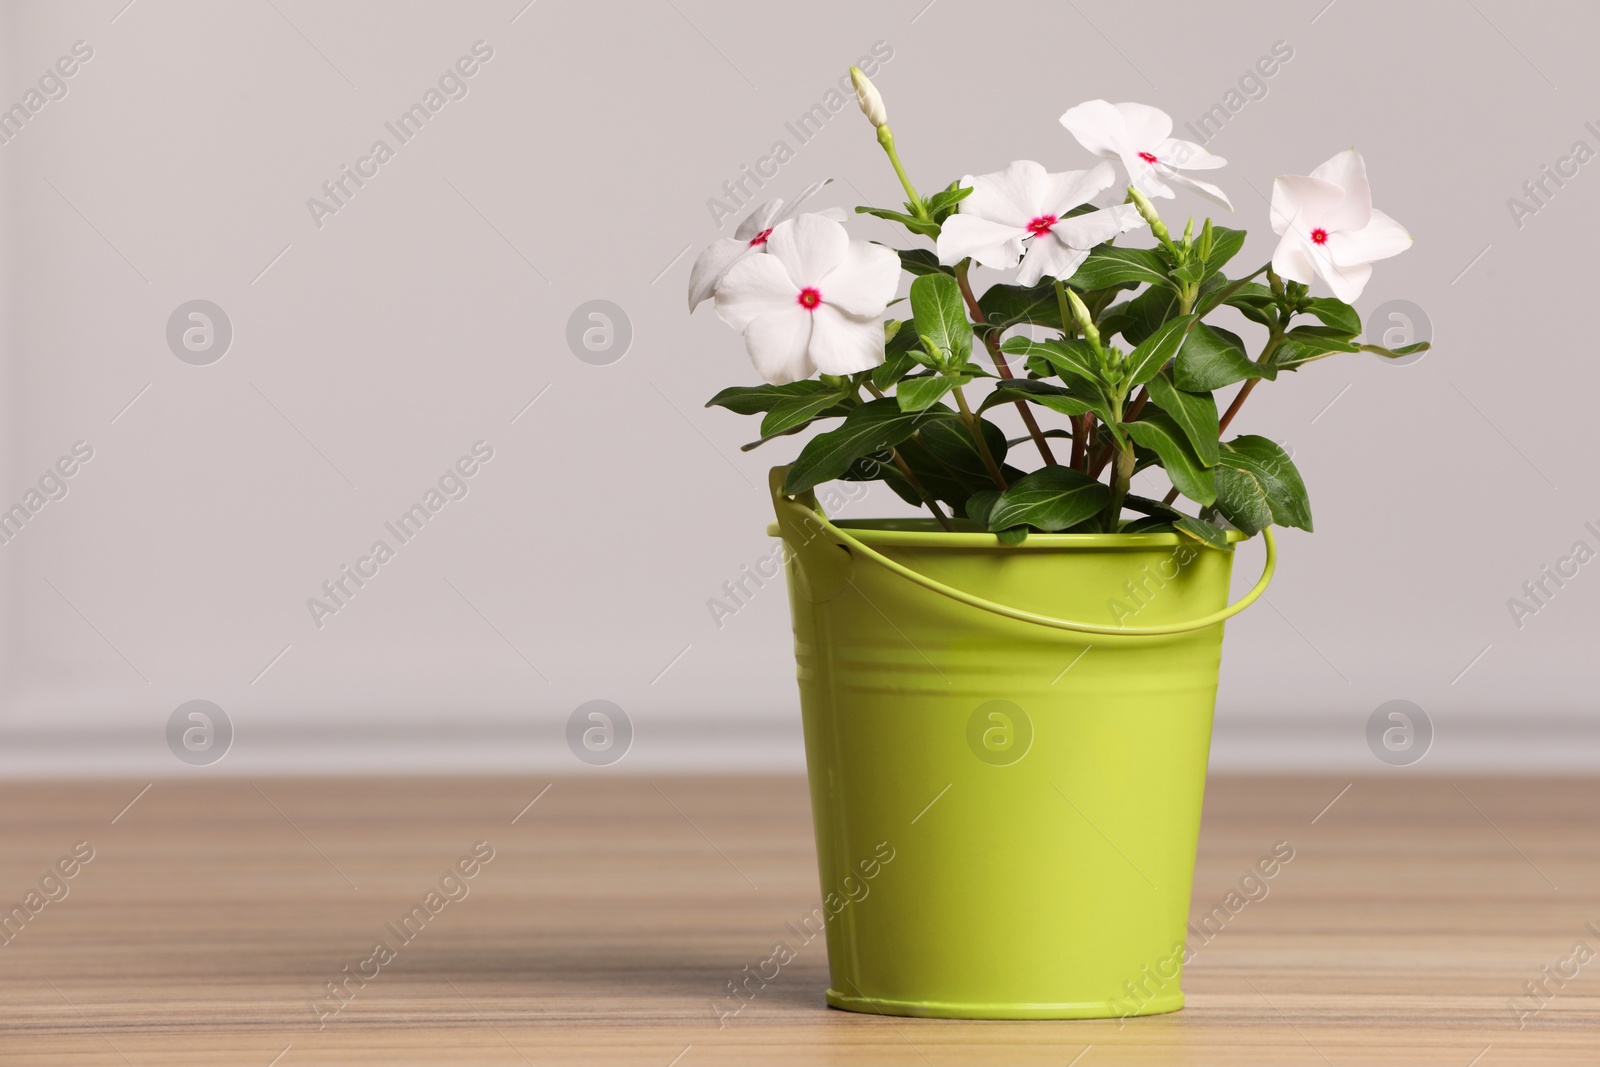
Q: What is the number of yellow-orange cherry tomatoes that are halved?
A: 0